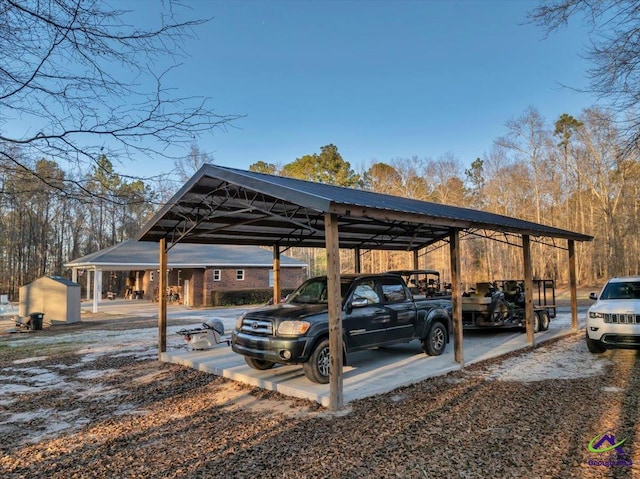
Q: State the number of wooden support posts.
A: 8